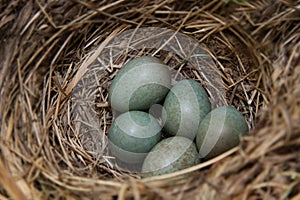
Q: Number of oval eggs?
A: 5